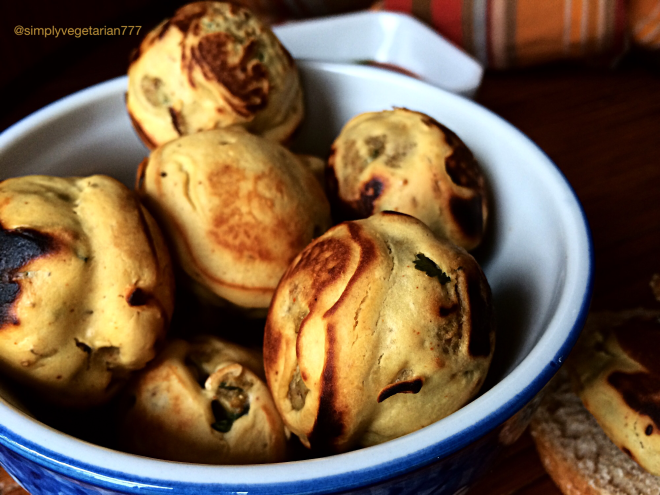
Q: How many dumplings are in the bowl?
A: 6